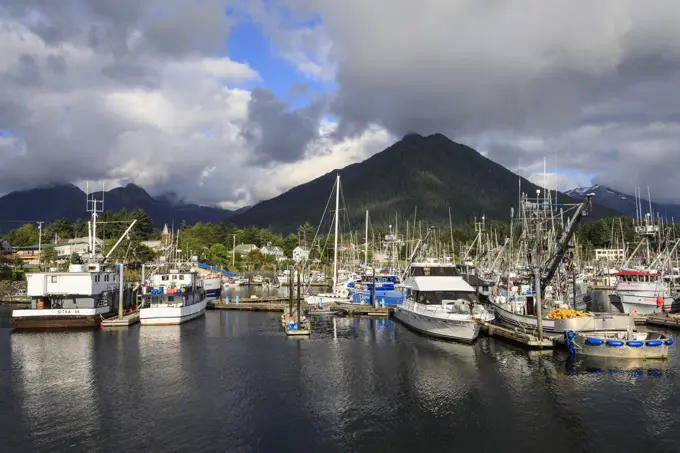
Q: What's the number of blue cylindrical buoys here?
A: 5